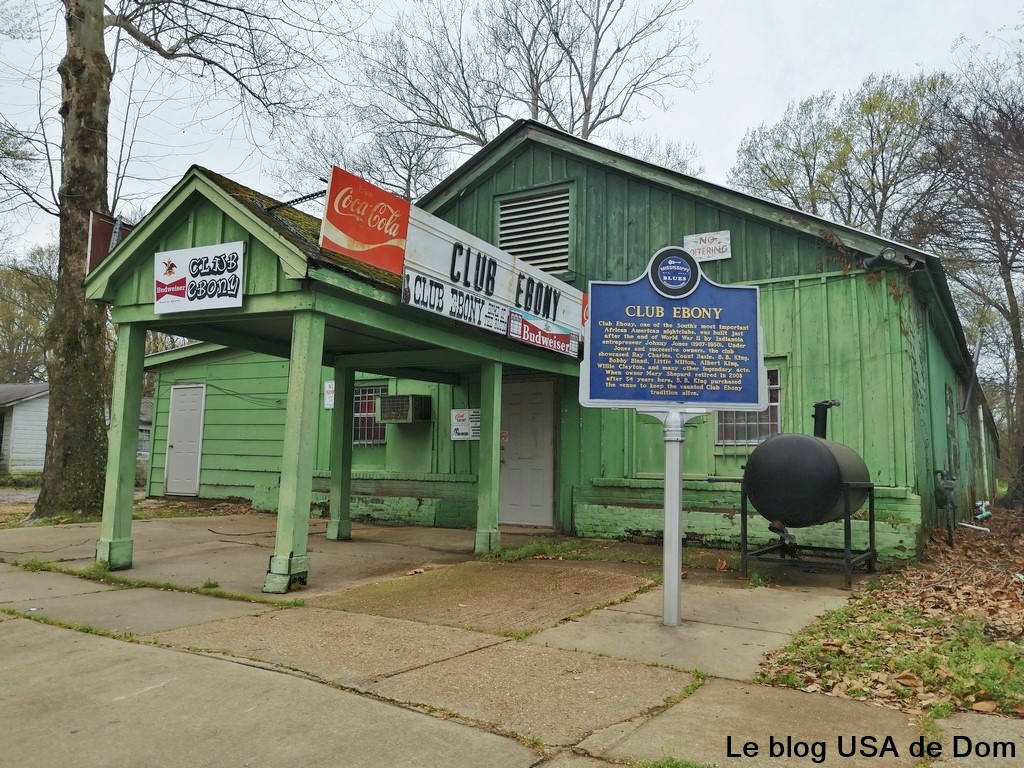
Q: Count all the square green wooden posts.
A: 4